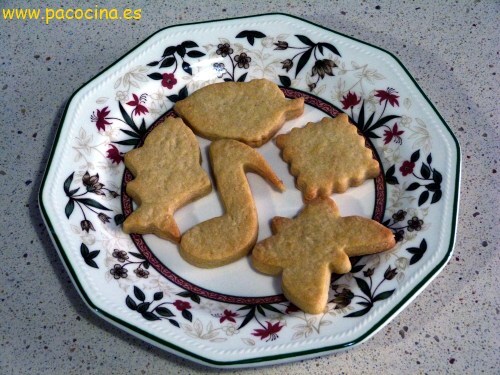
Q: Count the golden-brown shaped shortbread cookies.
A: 5